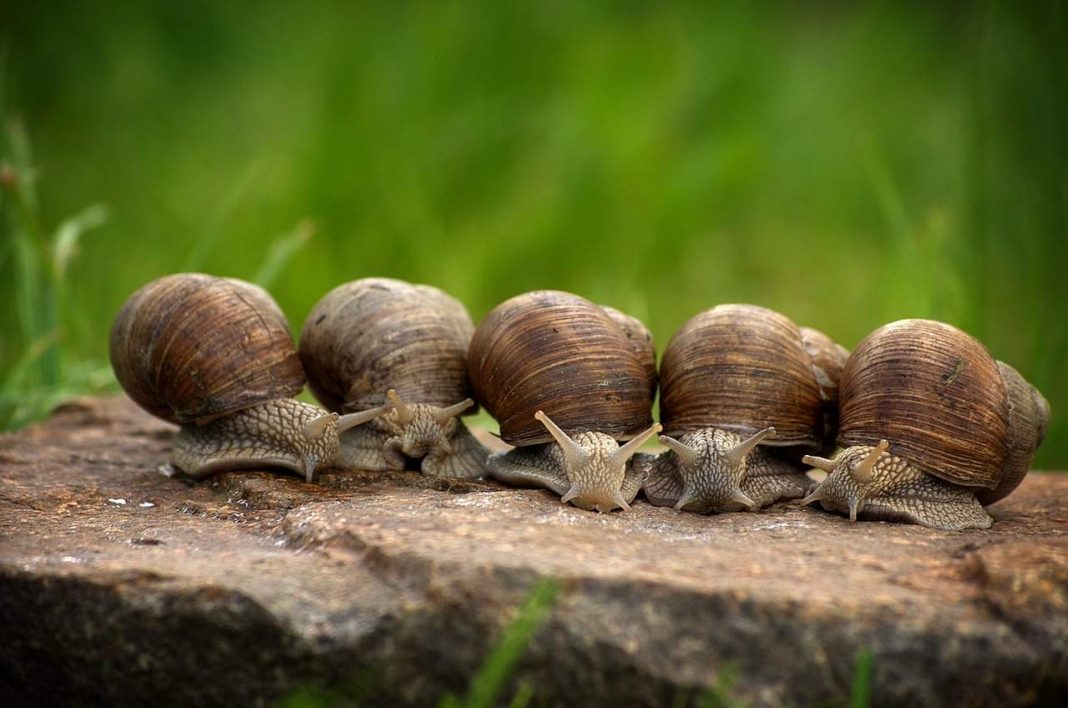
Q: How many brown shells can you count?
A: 5